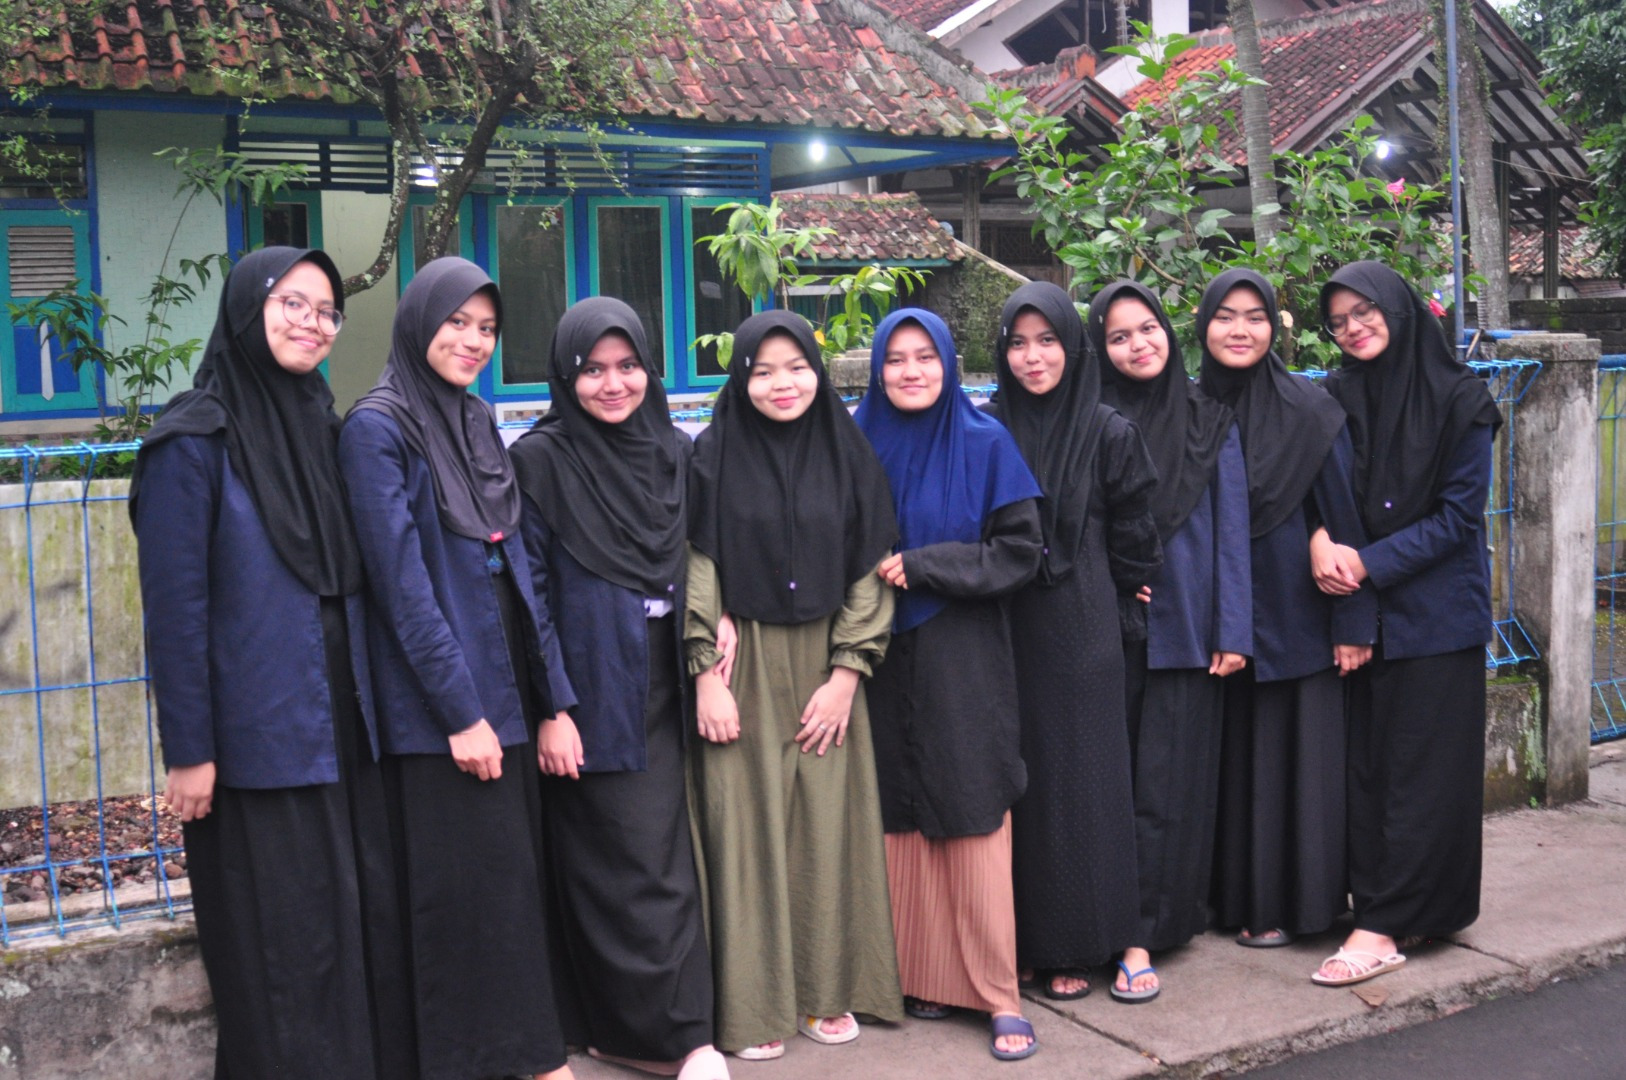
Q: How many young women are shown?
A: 9